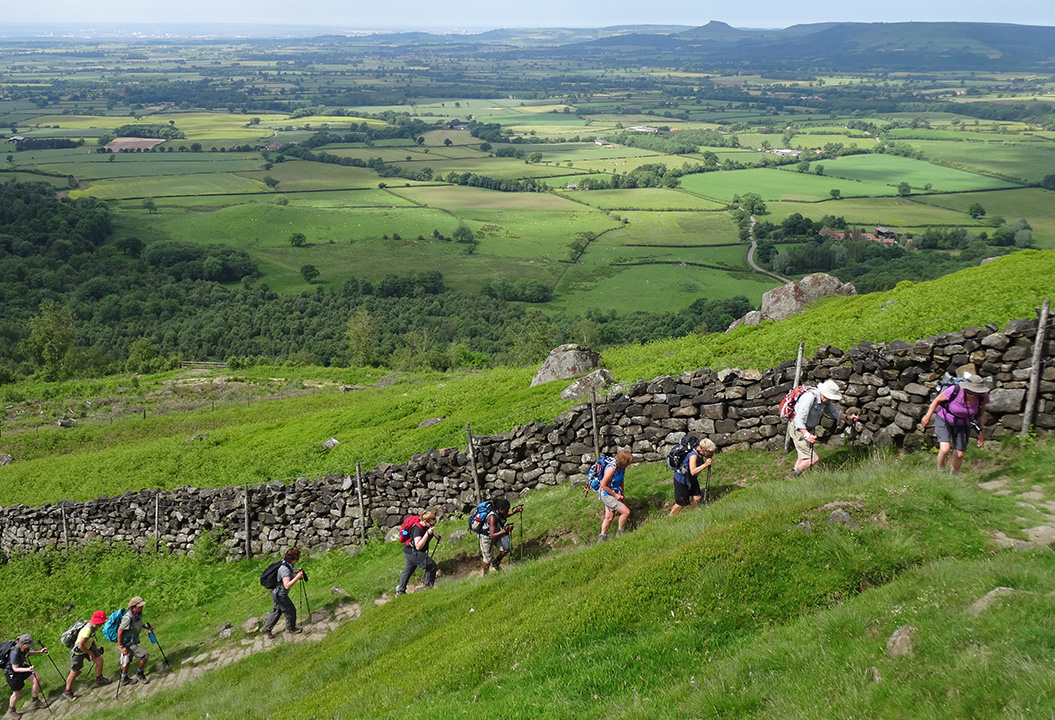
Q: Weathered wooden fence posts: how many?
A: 8